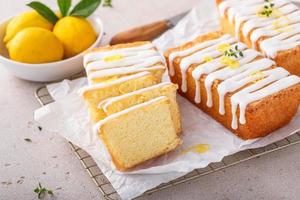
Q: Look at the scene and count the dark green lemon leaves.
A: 3